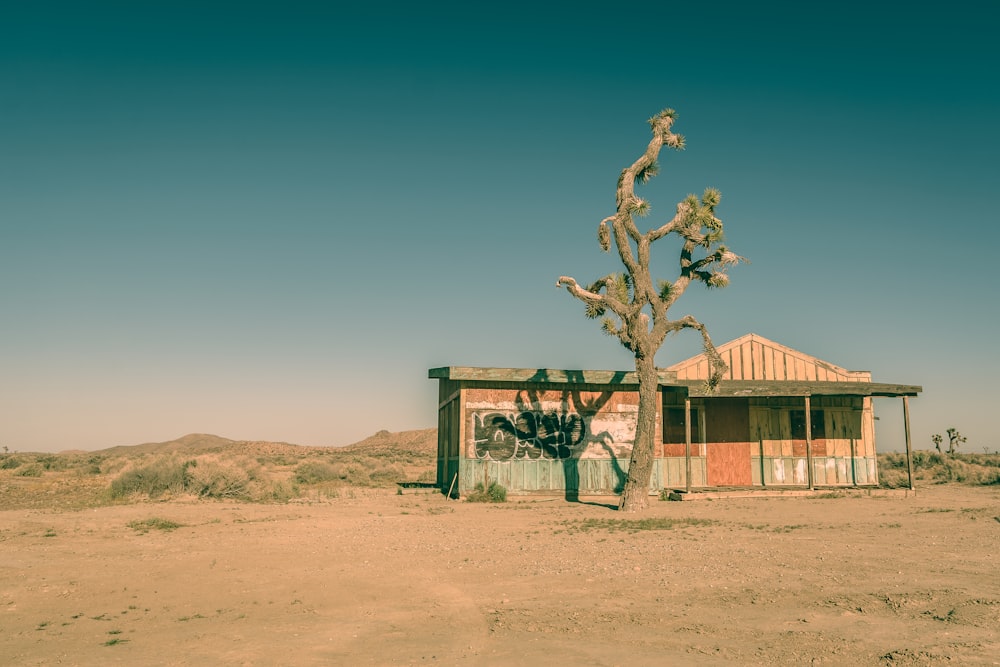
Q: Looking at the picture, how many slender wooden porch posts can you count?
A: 3